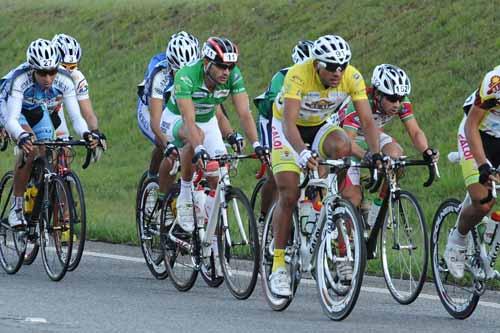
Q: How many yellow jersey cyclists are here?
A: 1